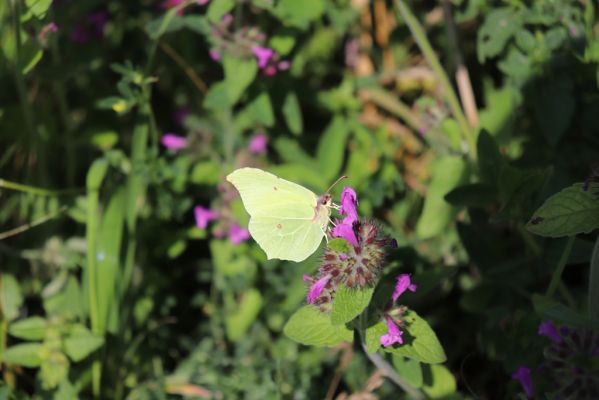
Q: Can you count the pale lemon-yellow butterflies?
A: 1